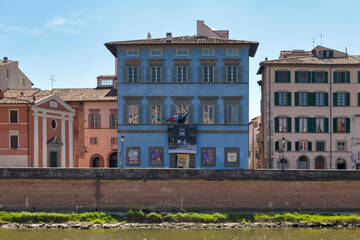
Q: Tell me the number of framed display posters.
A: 4